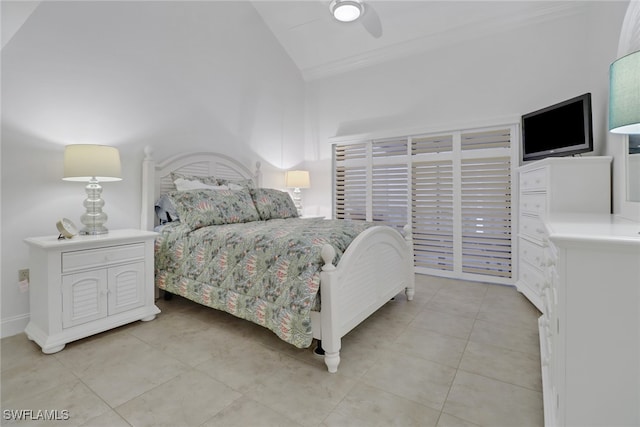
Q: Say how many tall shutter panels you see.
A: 4